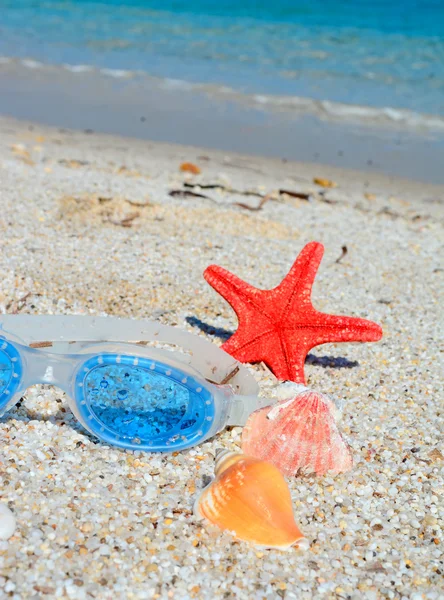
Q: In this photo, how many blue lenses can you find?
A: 2